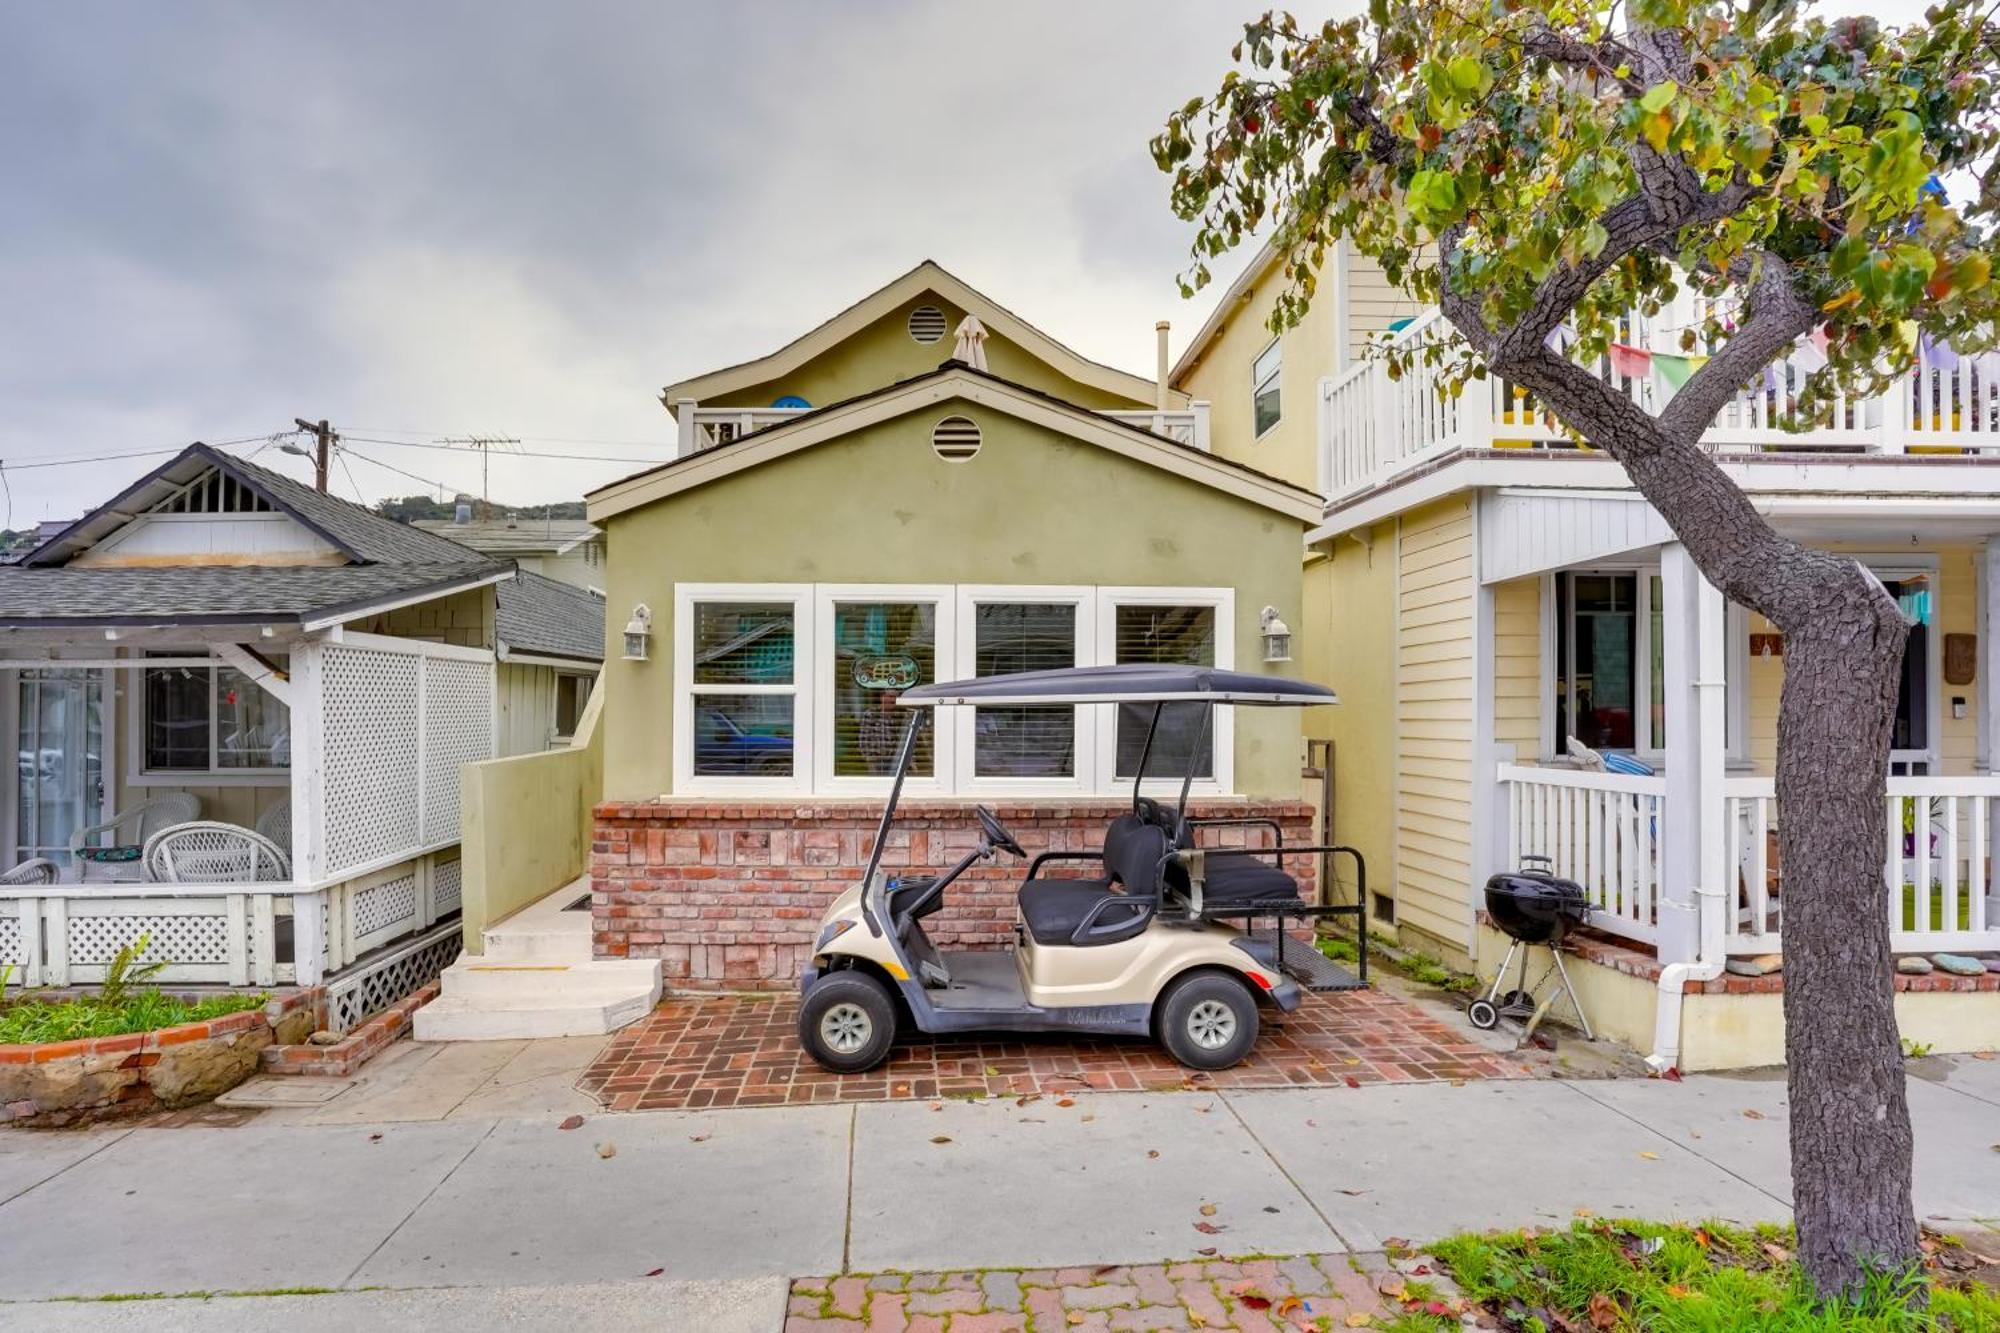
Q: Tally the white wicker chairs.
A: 4